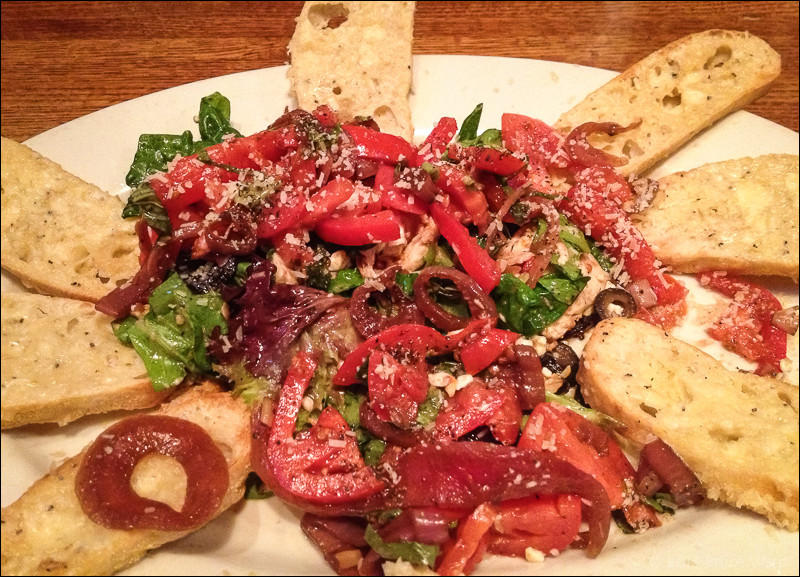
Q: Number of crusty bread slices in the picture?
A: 7